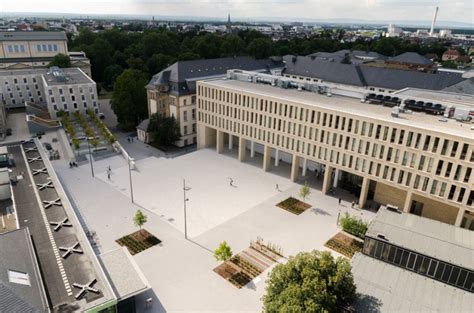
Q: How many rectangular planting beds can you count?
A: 4